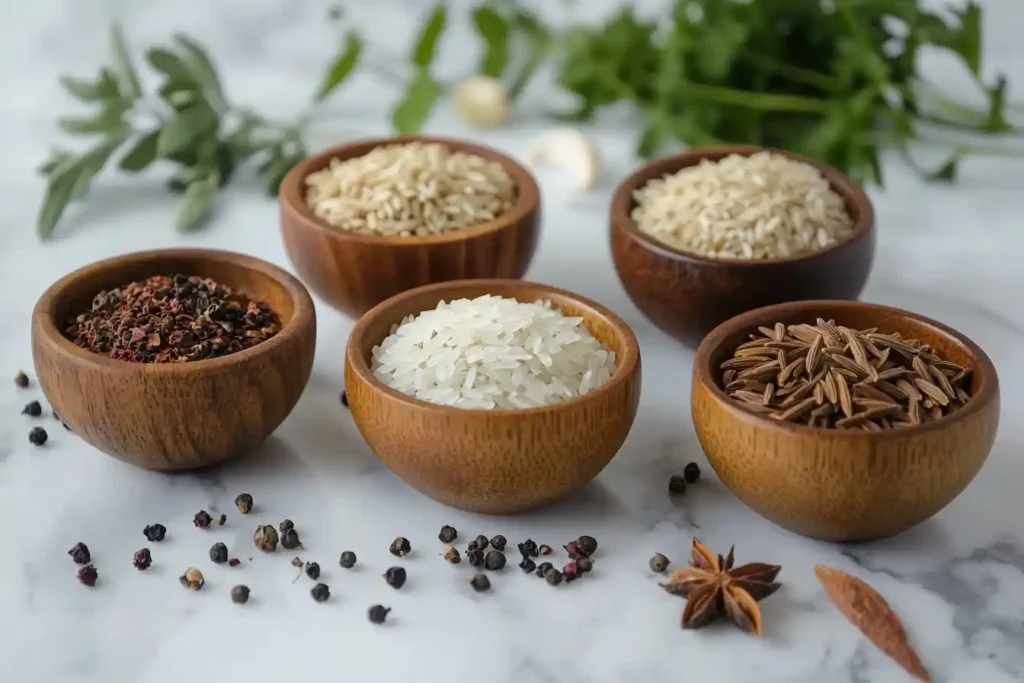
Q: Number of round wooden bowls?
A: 5